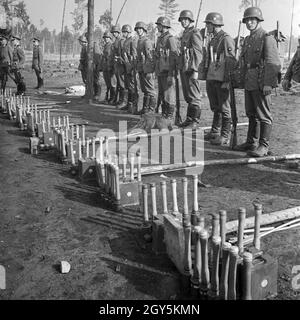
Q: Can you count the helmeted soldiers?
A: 9